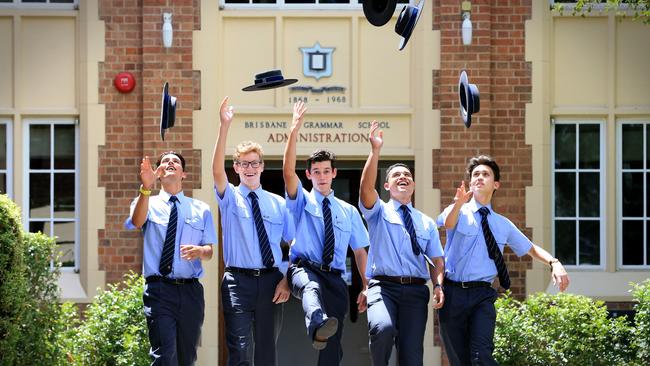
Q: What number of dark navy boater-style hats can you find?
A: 5